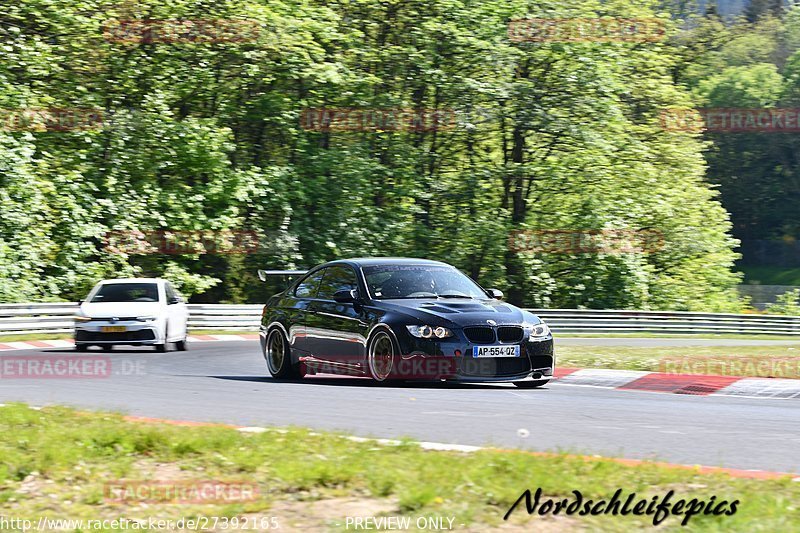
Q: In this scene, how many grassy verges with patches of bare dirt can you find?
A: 1